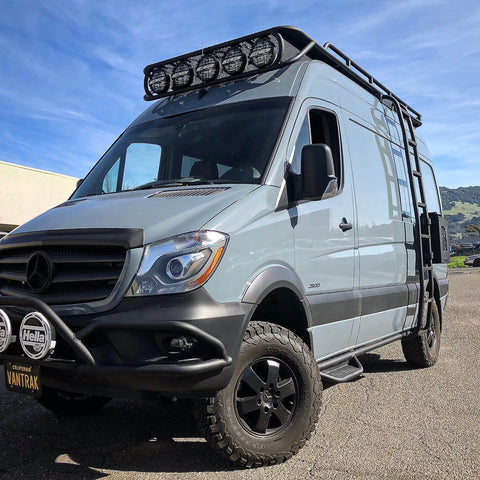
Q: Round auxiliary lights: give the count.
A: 7